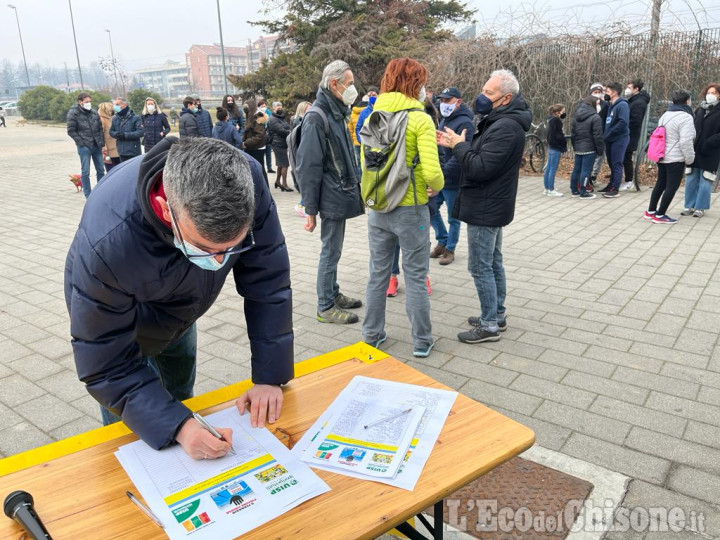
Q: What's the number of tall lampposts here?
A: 4